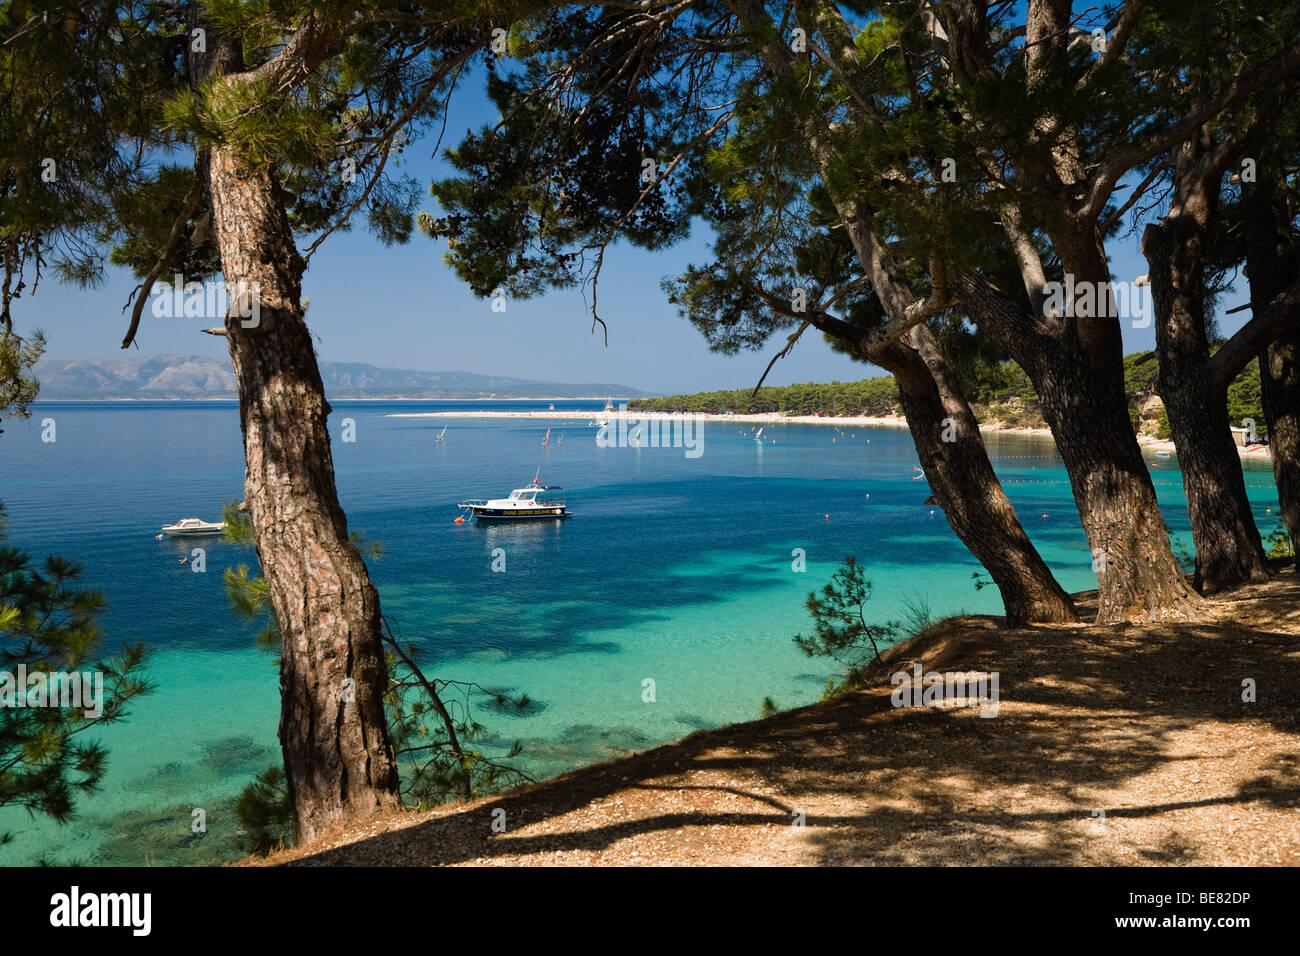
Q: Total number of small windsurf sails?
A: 6